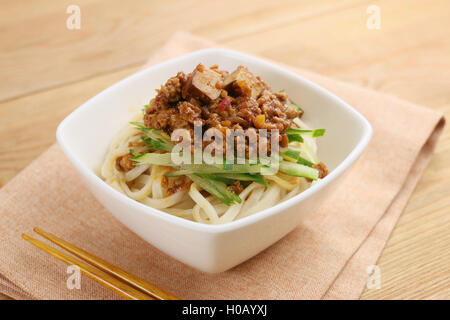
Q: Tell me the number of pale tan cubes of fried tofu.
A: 2